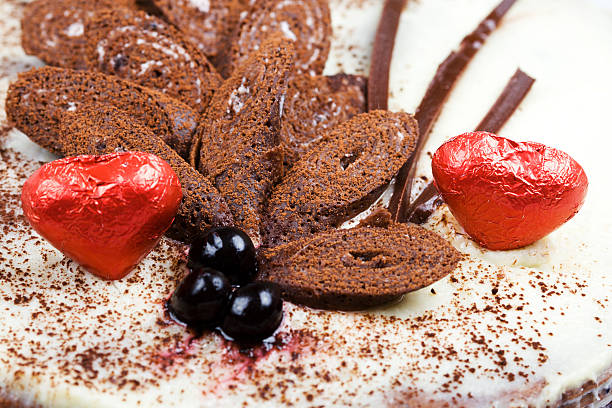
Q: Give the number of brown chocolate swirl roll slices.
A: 10